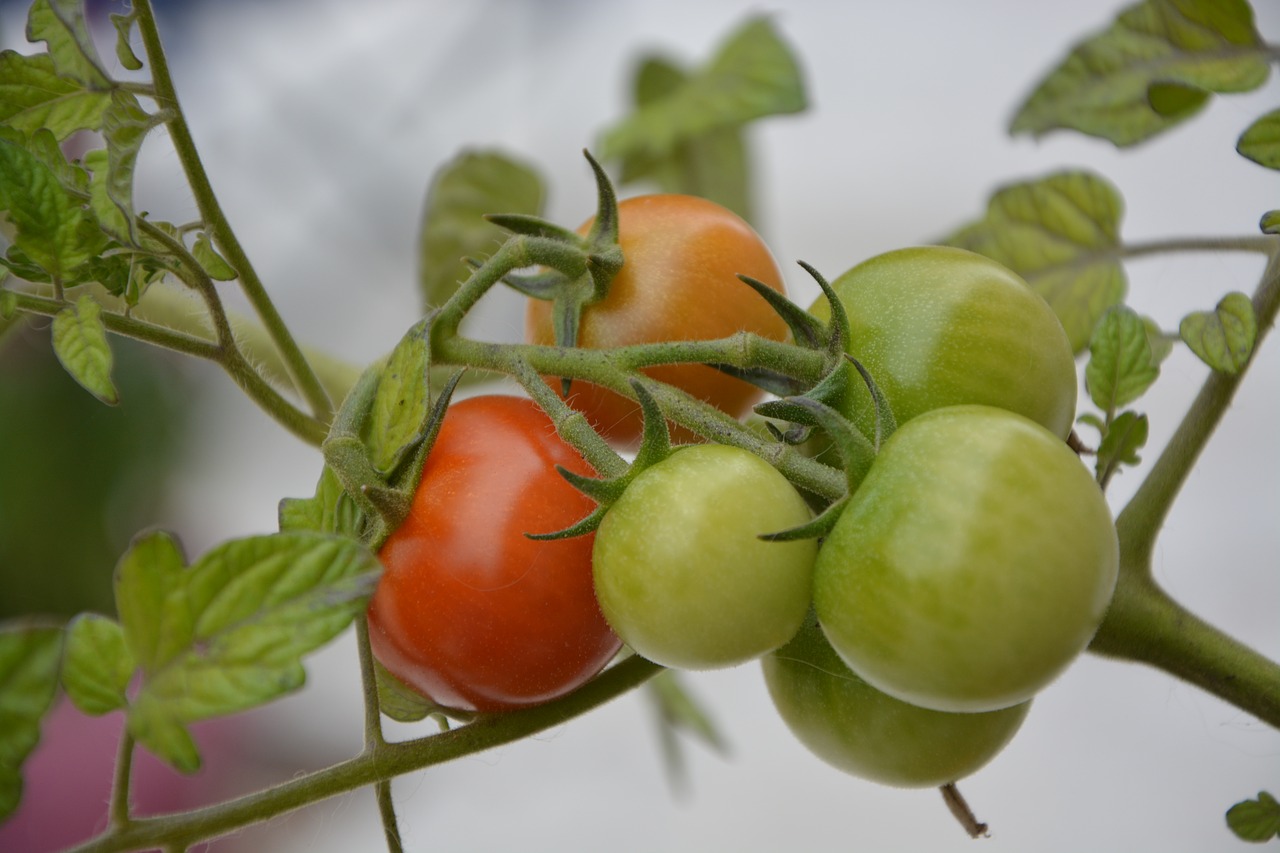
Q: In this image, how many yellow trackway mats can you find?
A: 0